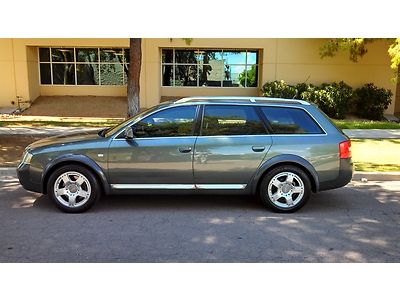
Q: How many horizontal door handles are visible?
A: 2